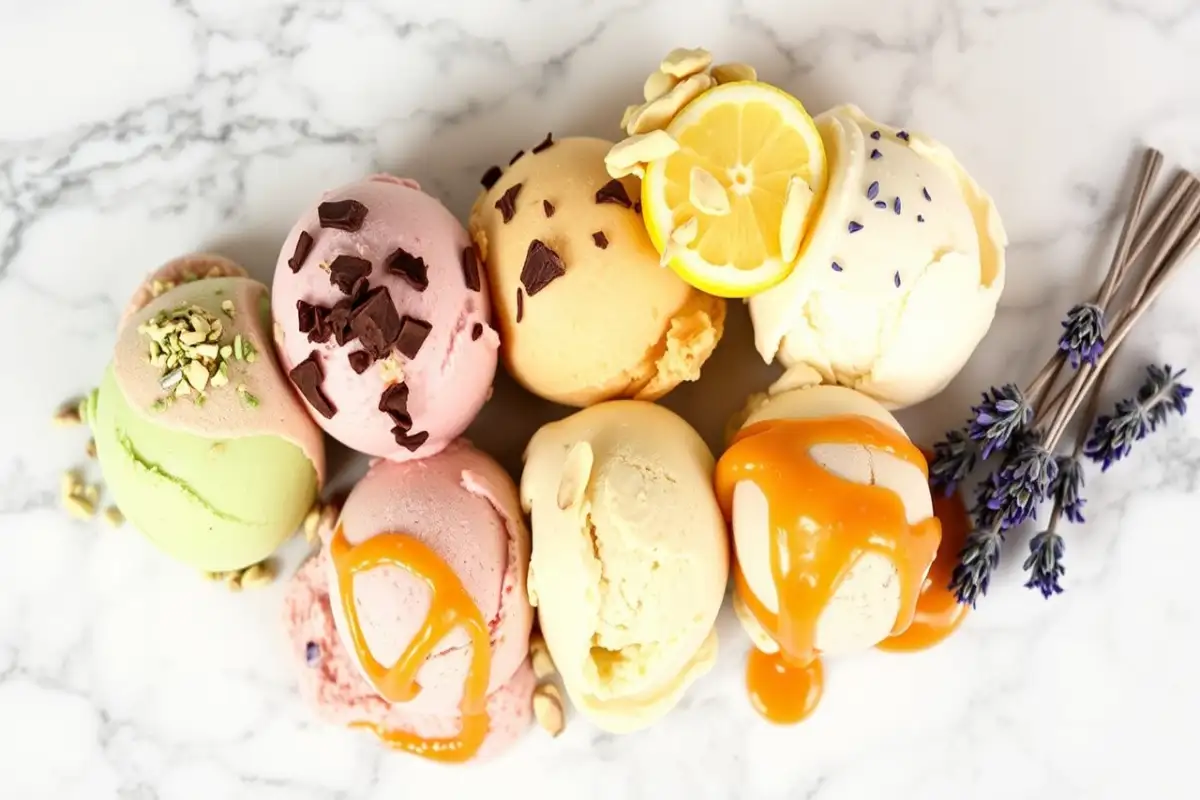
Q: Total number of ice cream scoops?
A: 7